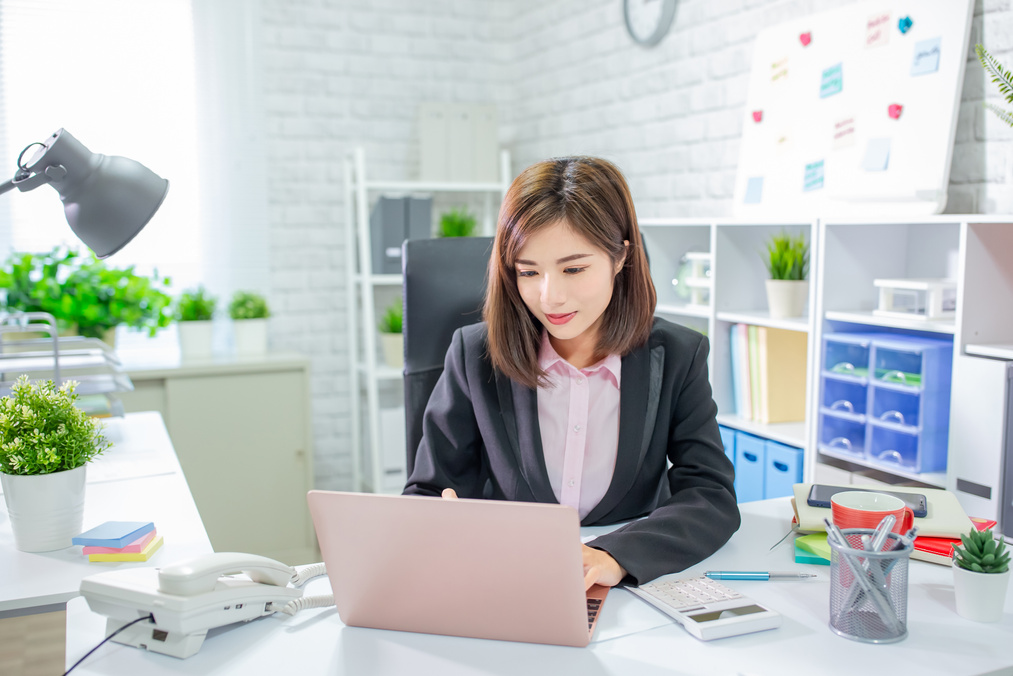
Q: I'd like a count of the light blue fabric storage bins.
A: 3